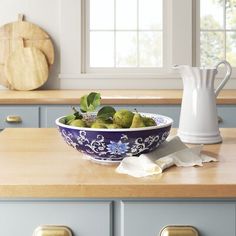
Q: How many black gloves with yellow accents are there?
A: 0